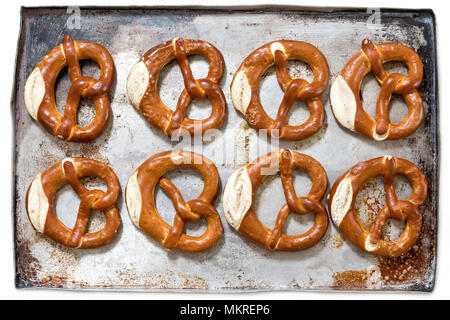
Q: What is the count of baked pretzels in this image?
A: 8